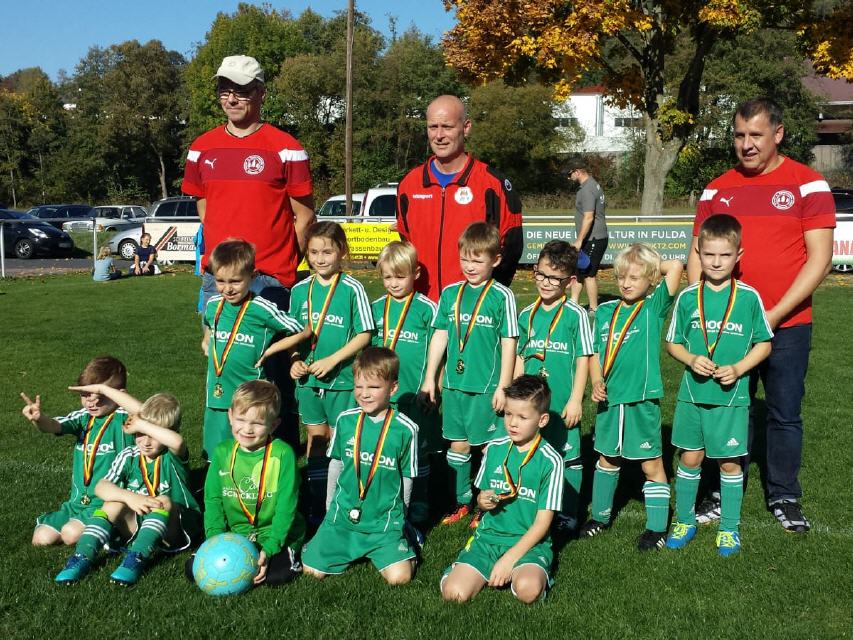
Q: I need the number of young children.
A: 12